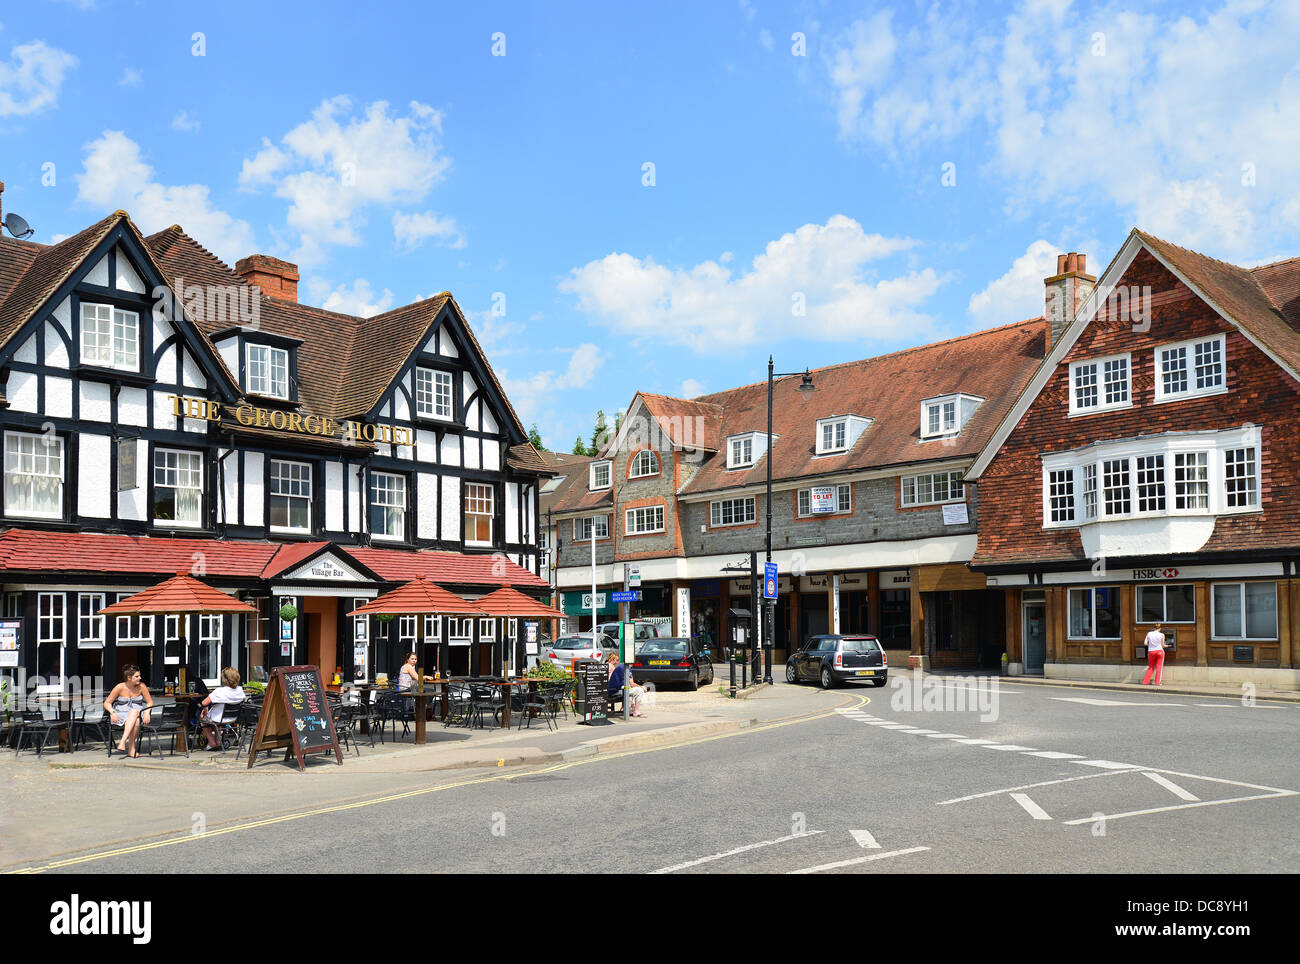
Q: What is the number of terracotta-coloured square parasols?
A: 3